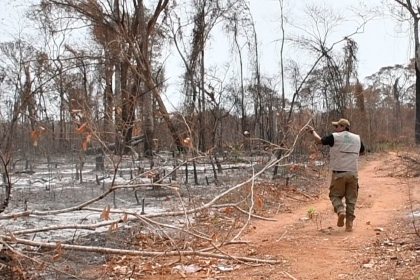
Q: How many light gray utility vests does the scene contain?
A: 1